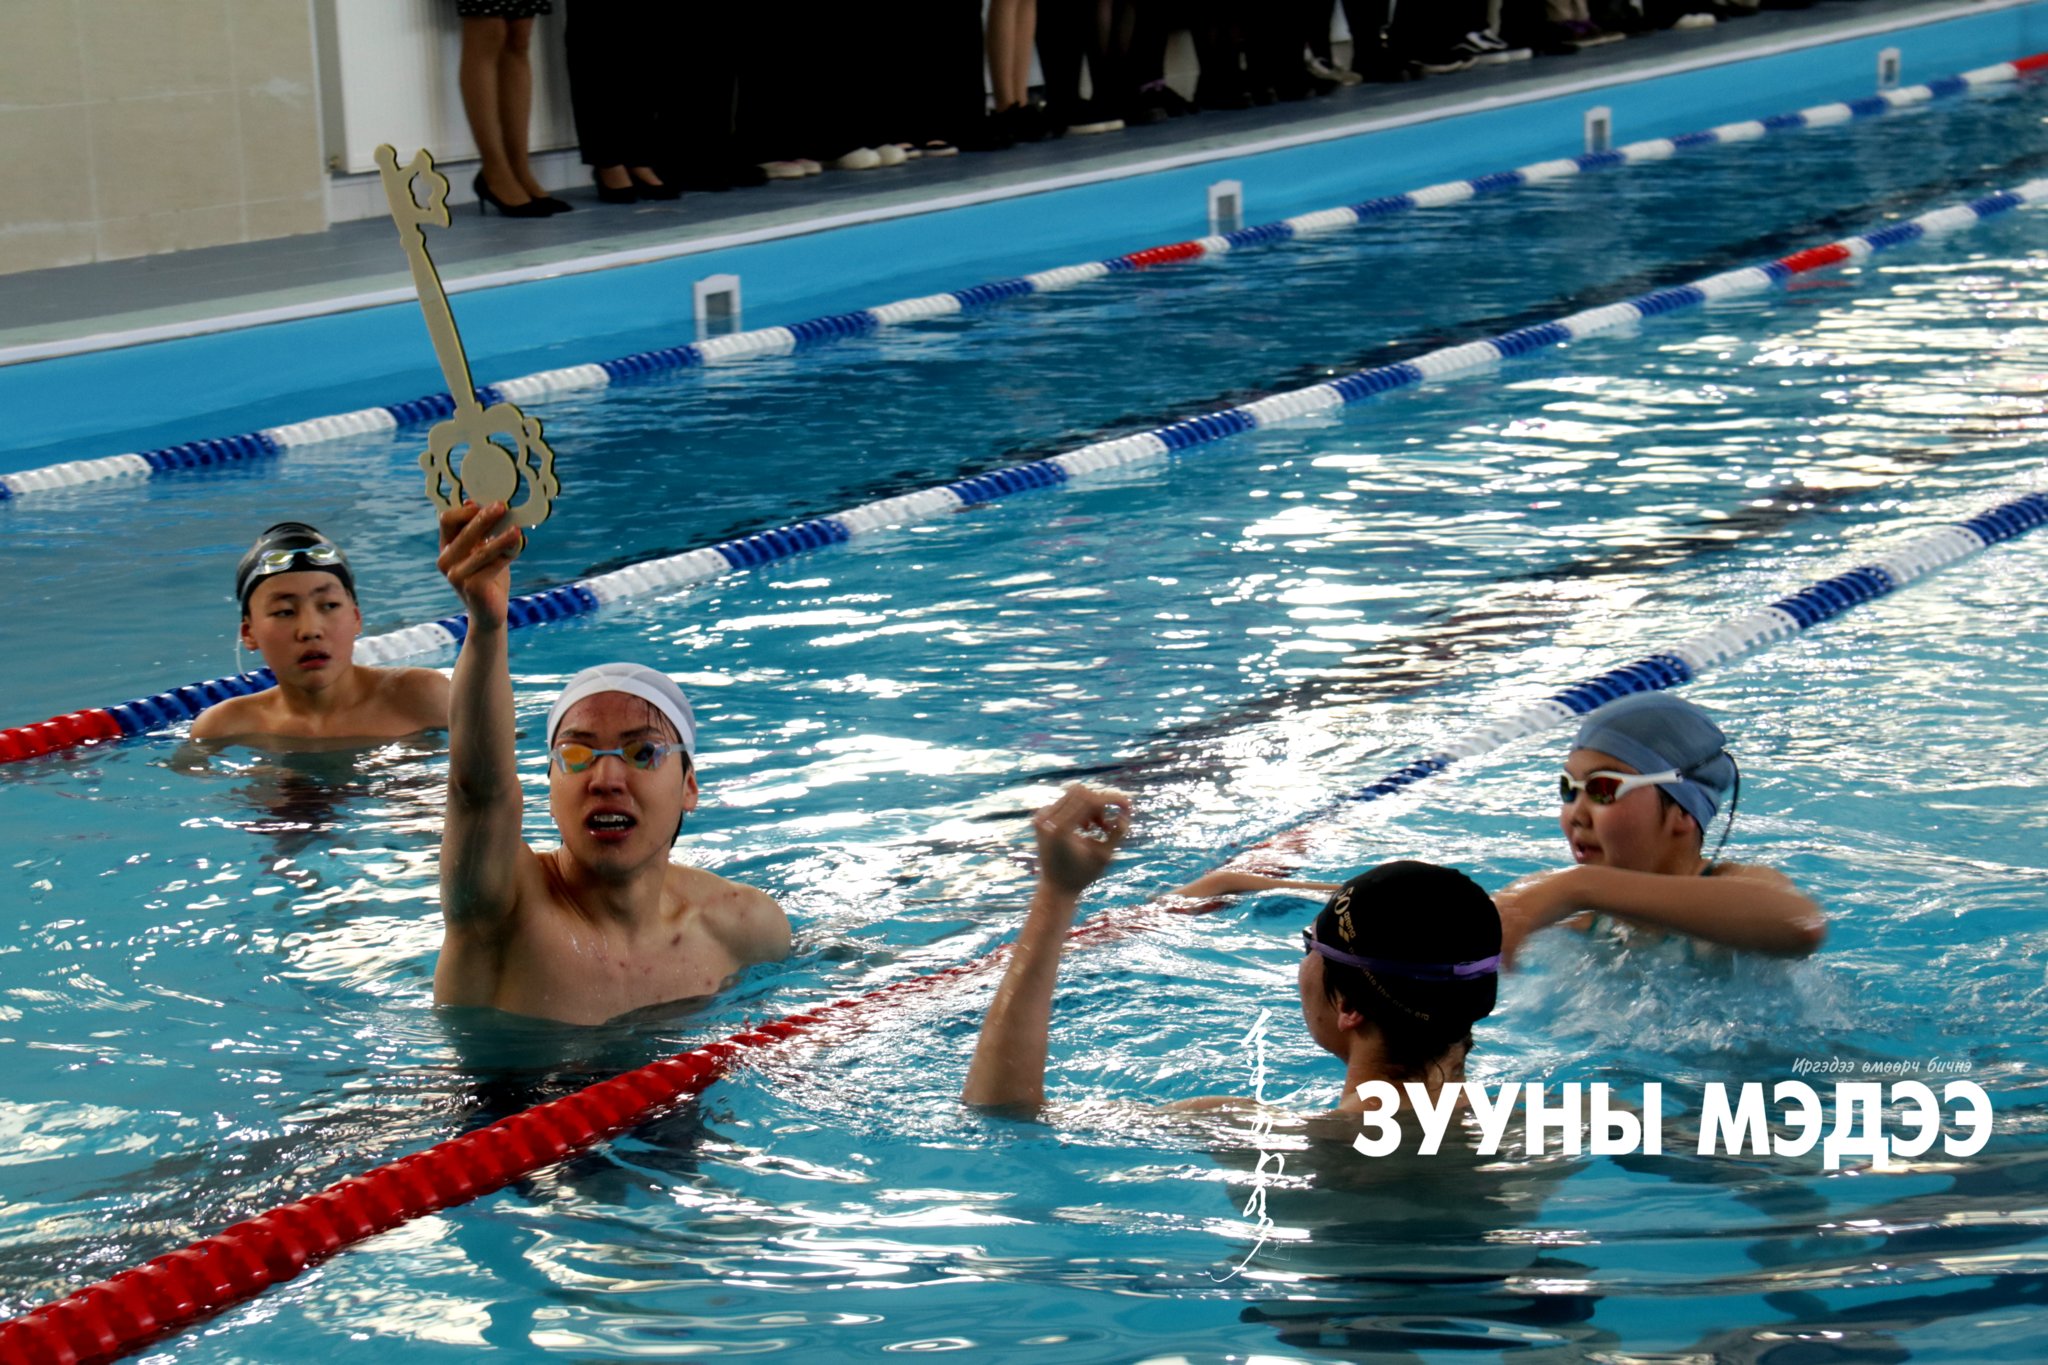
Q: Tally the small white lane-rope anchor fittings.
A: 4